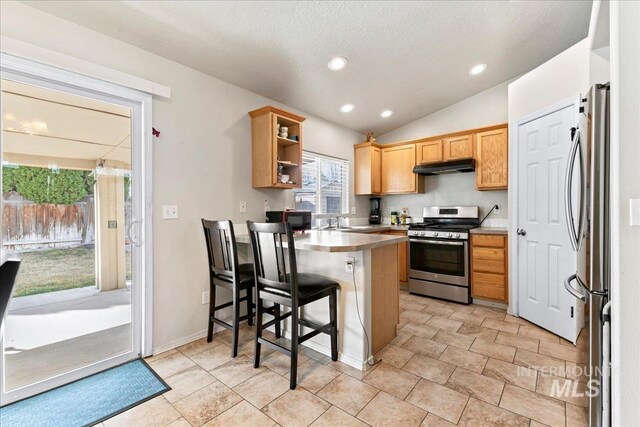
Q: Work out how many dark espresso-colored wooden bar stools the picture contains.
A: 2